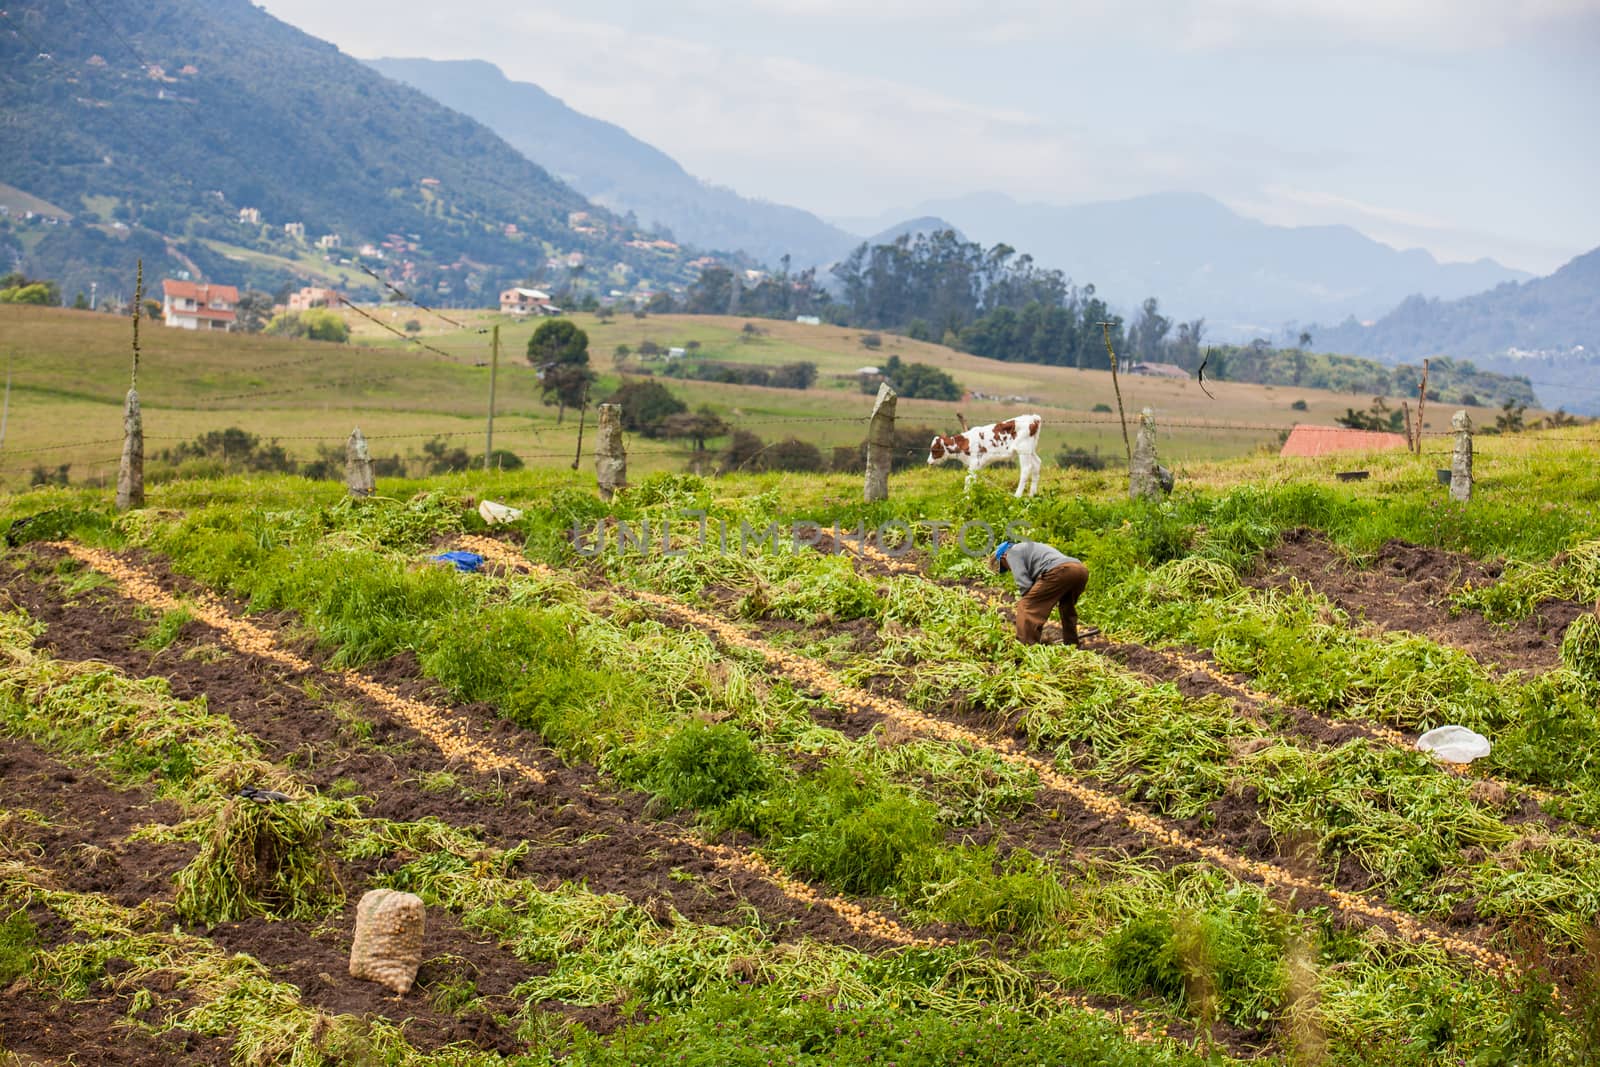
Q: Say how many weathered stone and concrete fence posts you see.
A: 6